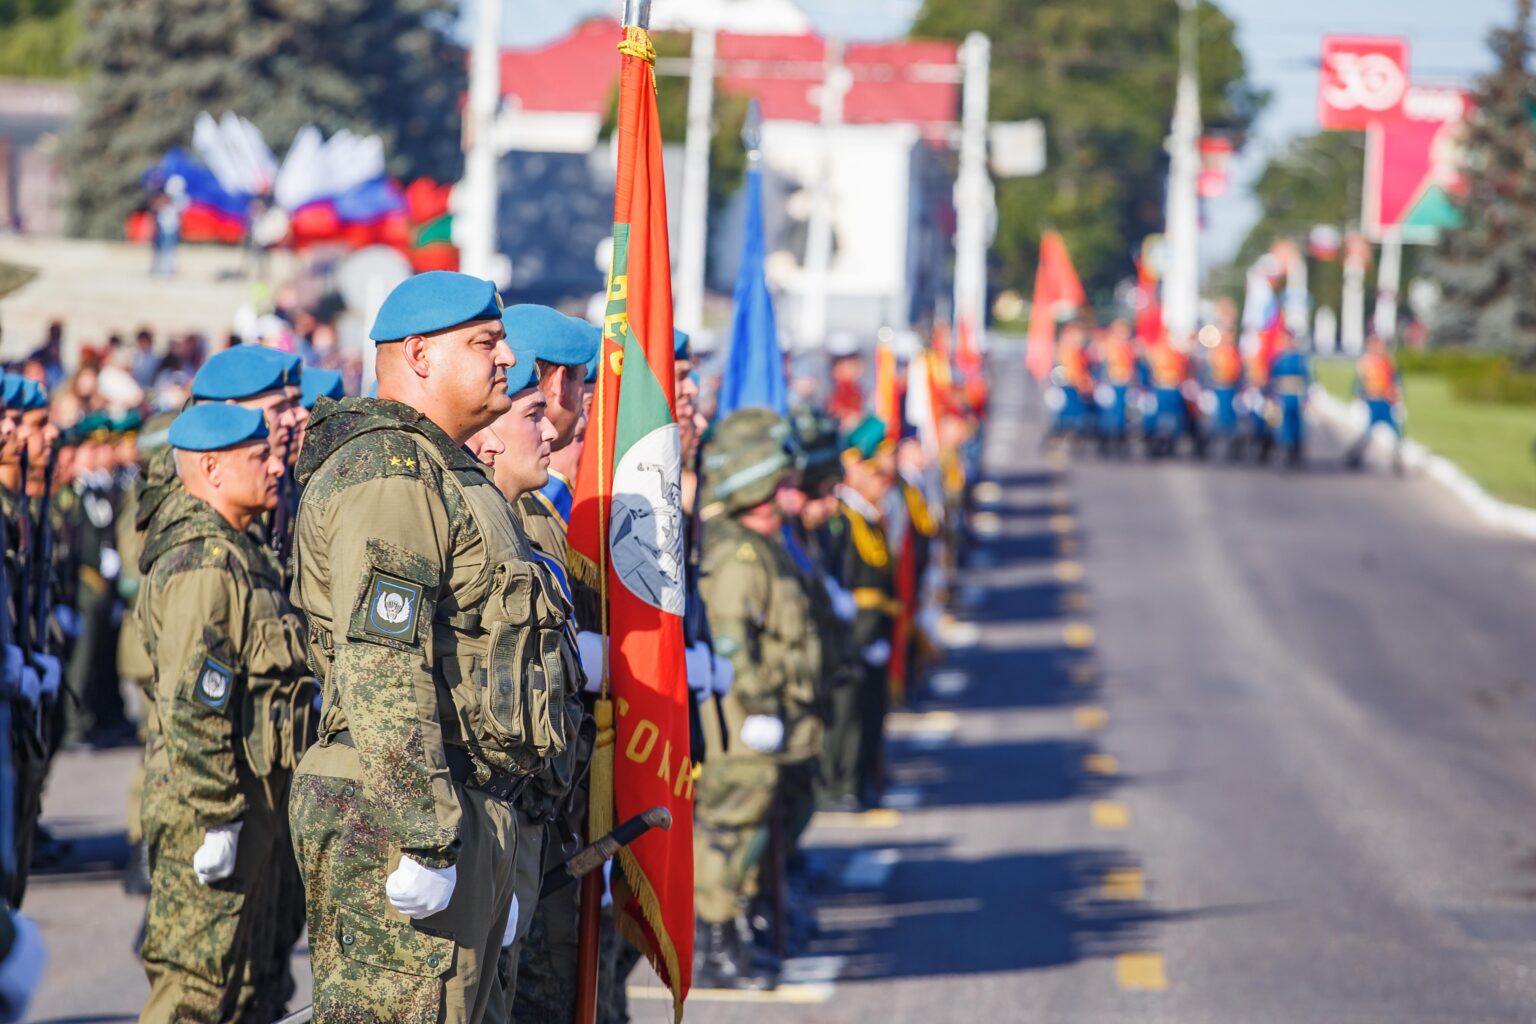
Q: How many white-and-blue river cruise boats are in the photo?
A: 0